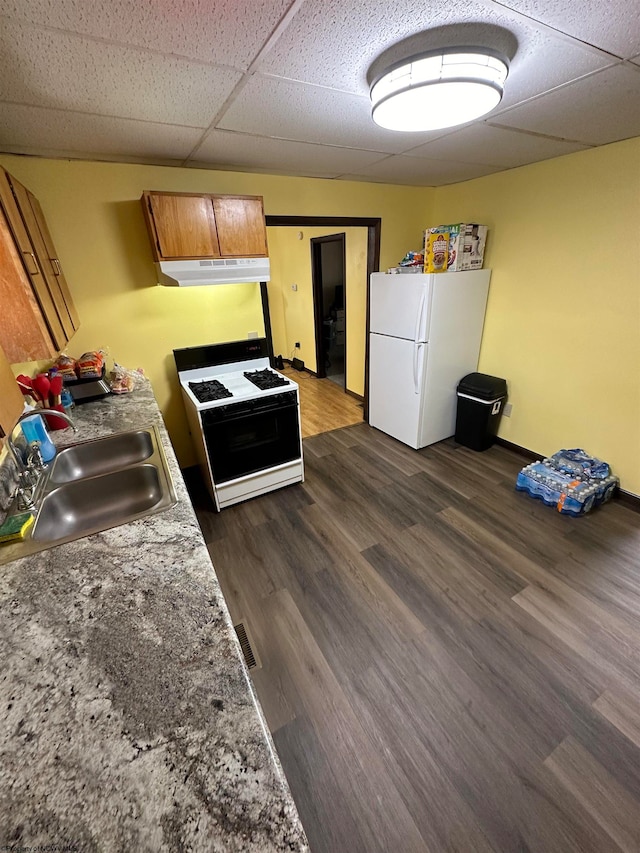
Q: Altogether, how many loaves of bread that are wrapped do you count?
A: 2